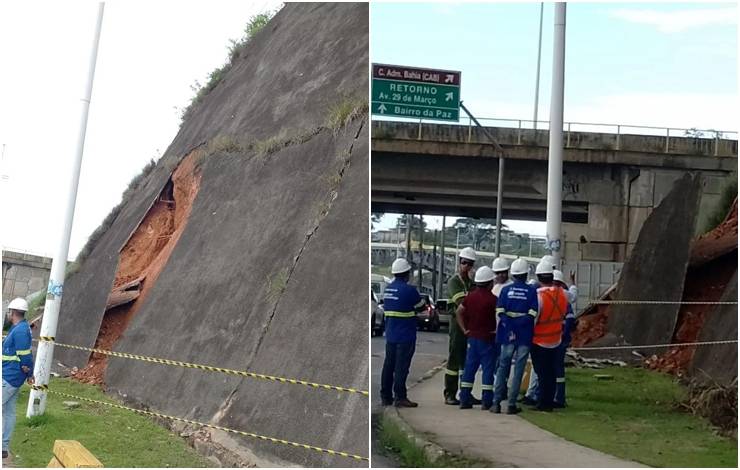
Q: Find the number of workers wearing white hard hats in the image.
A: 9